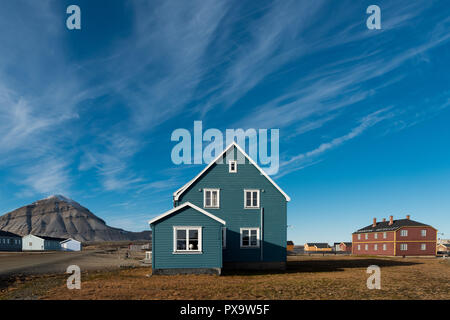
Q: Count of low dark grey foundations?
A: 2